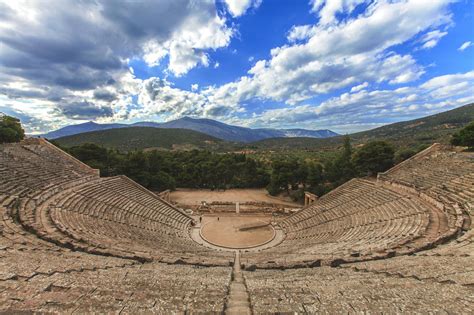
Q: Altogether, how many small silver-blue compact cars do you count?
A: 0